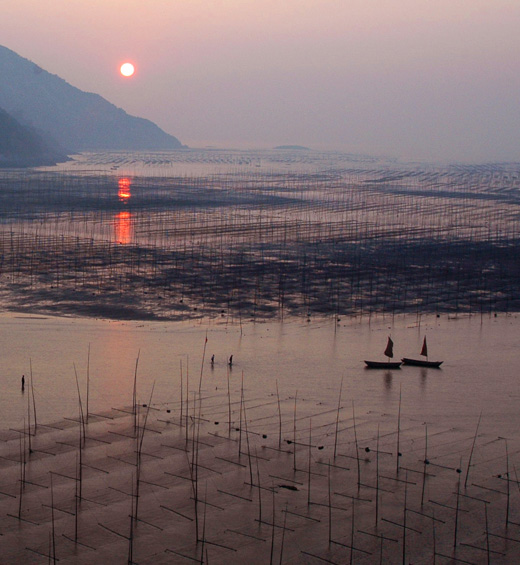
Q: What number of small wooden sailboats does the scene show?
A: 2